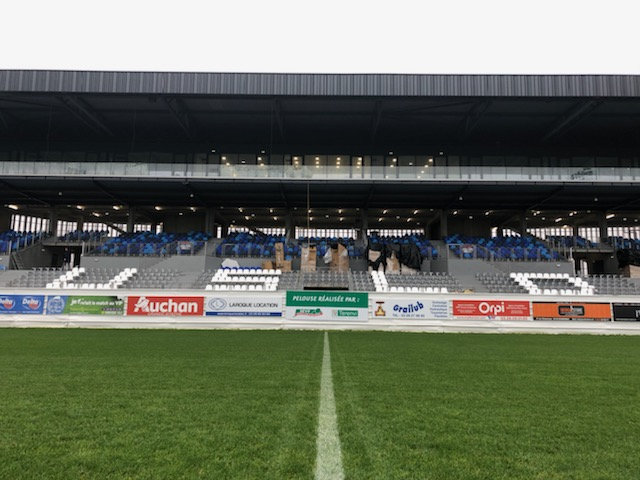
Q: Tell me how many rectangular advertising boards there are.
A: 9